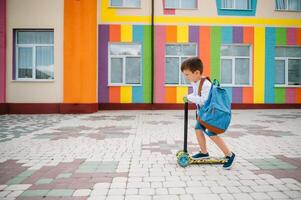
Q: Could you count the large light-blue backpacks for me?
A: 1